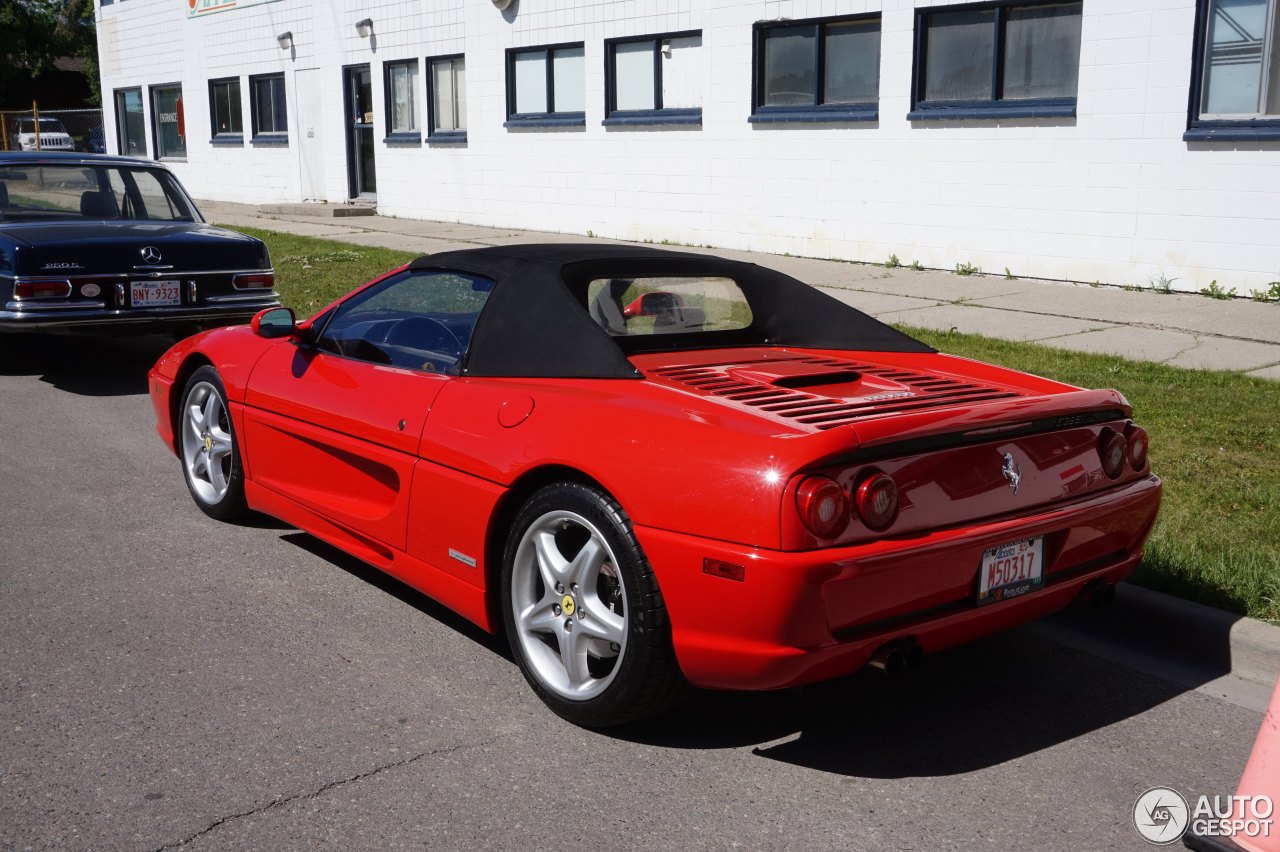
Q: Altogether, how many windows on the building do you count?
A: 11